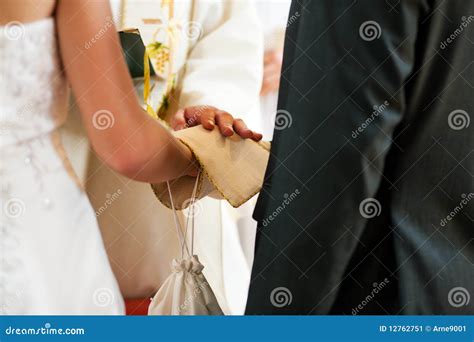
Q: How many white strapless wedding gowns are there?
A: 1